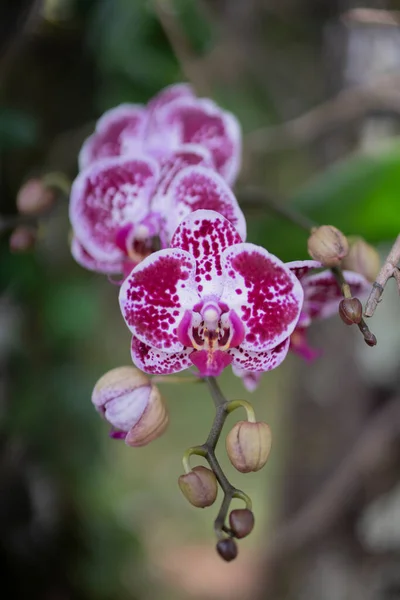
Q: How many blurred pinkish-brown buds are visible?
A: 2